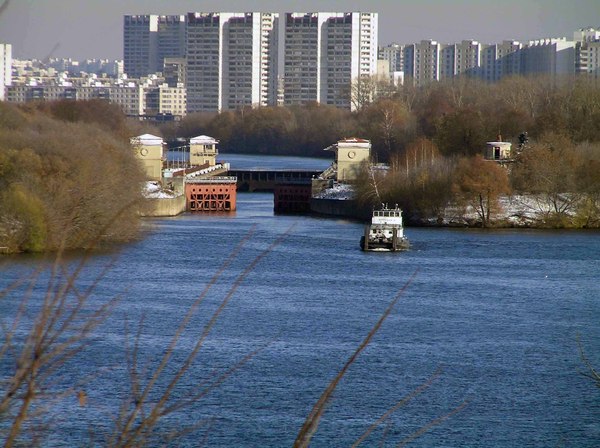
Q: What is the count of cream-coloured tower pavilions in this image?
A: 3